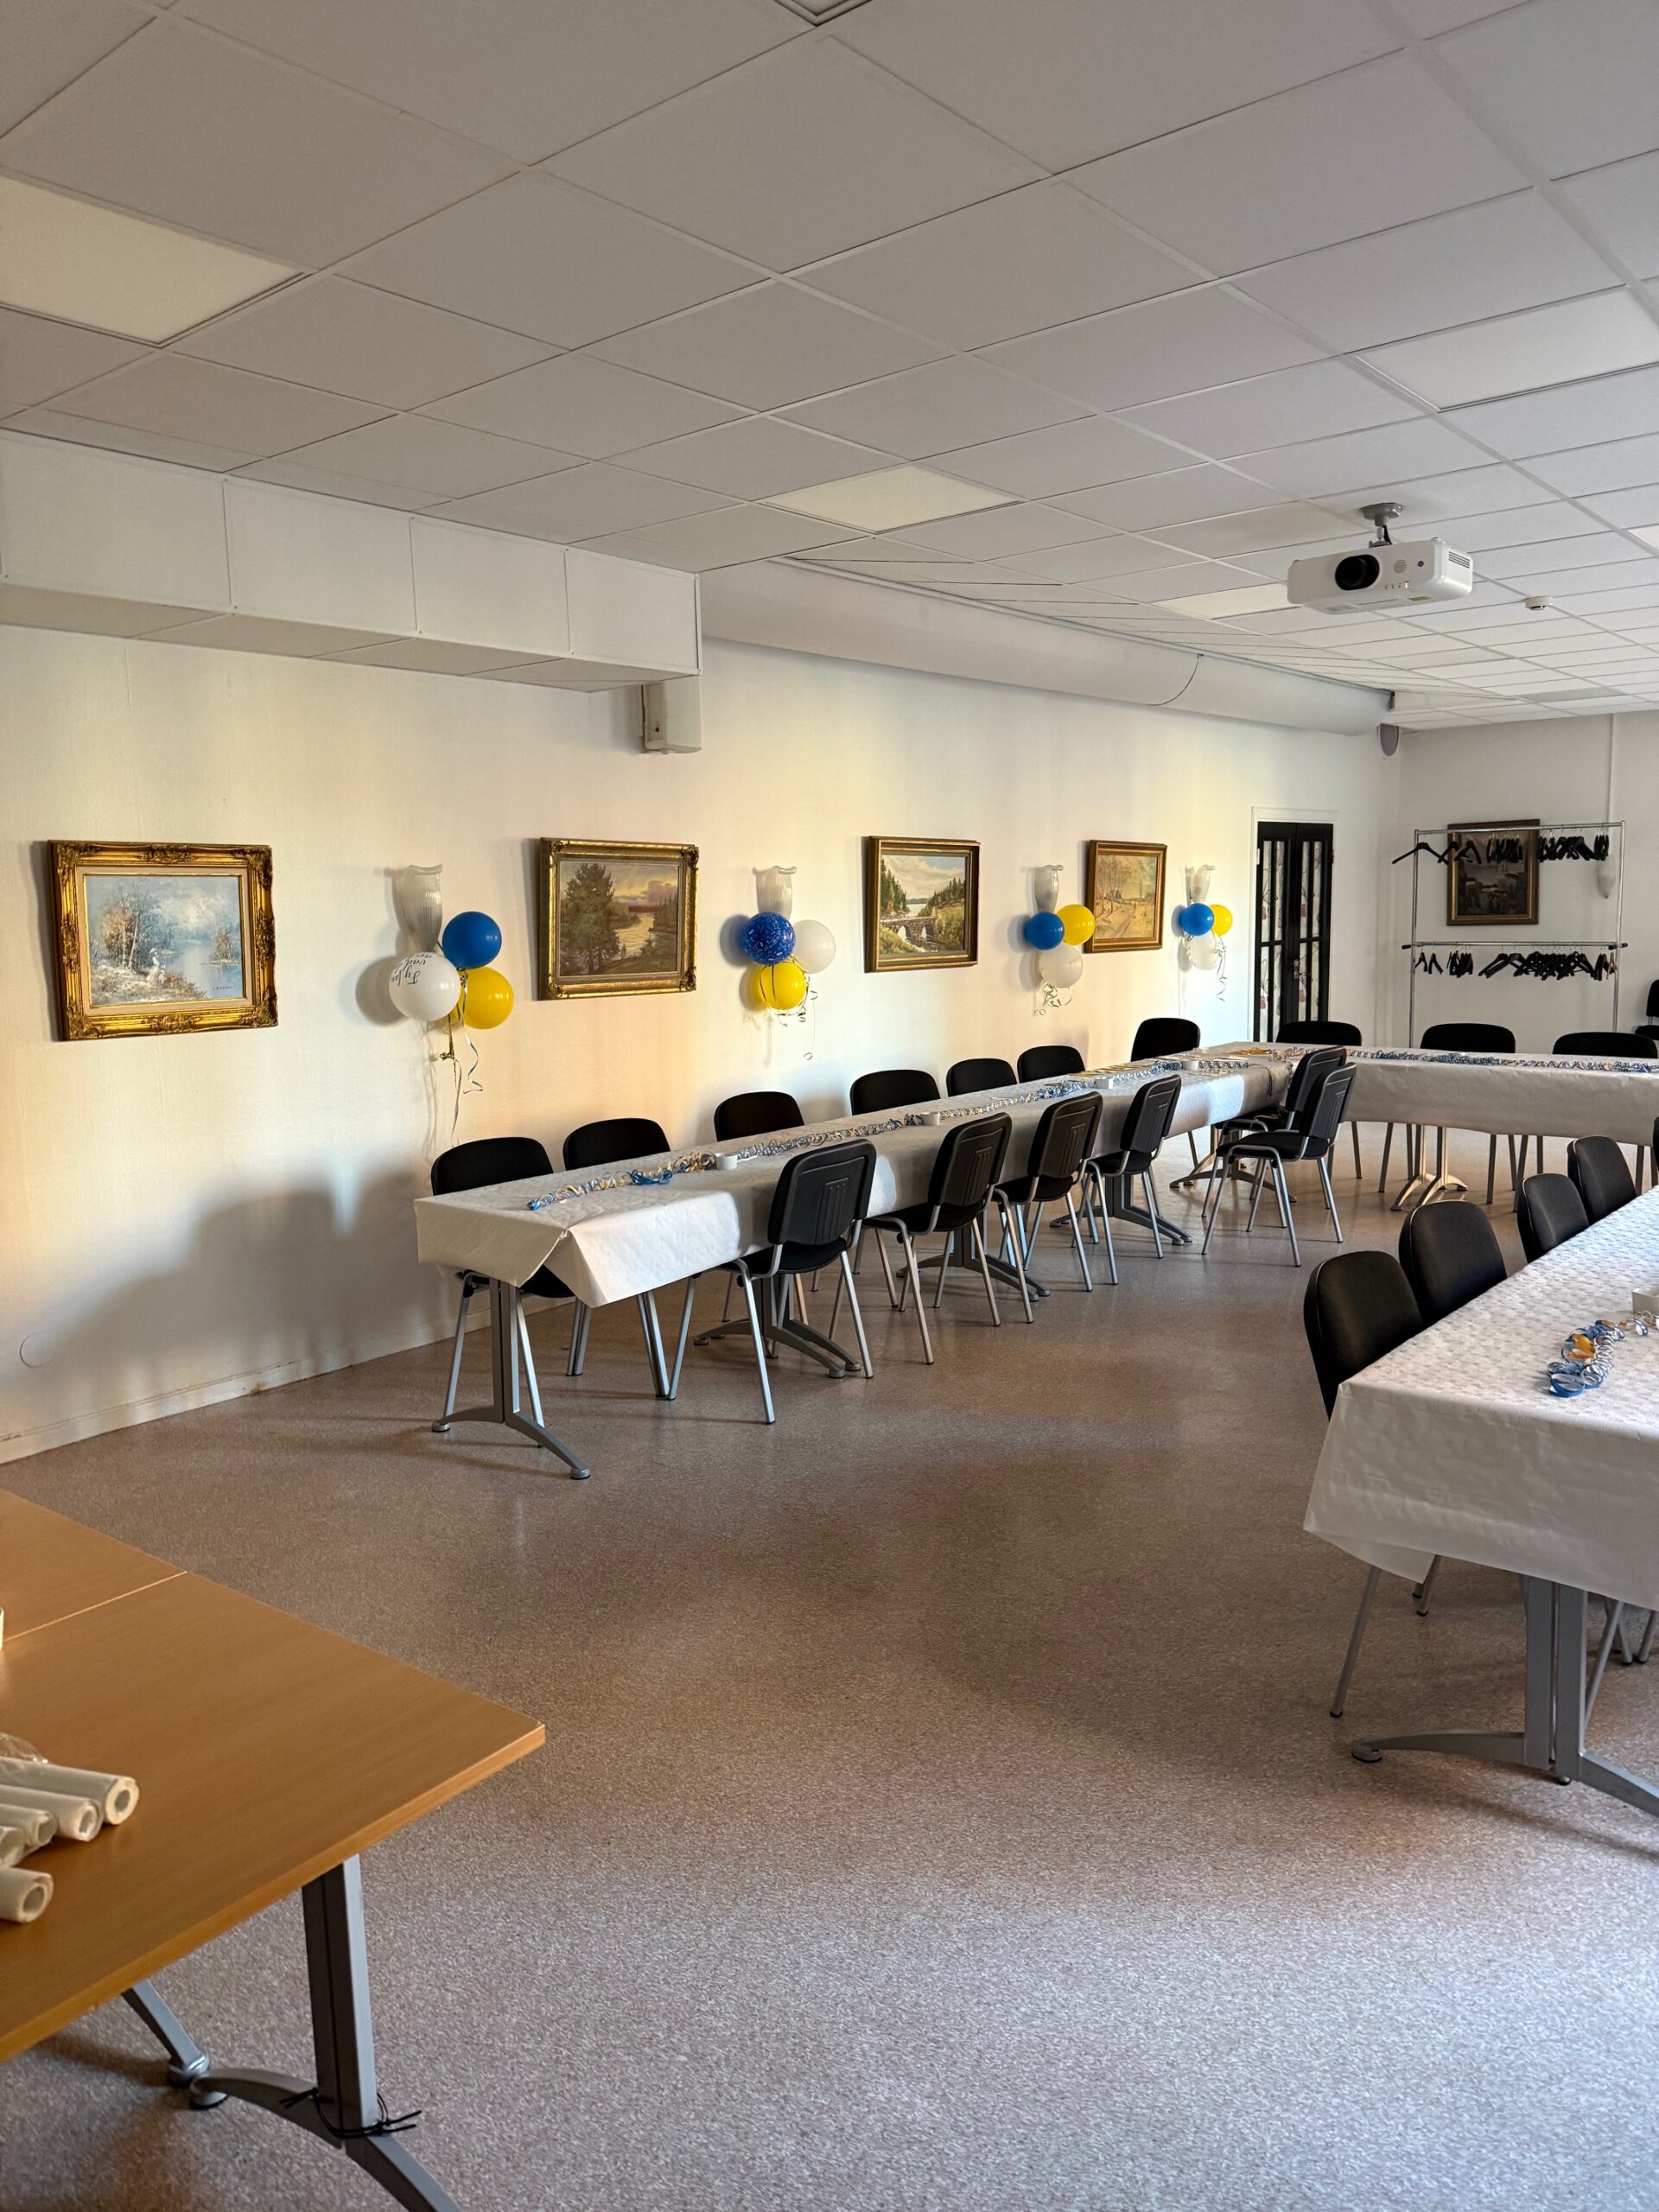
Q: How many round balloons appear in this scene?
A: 12